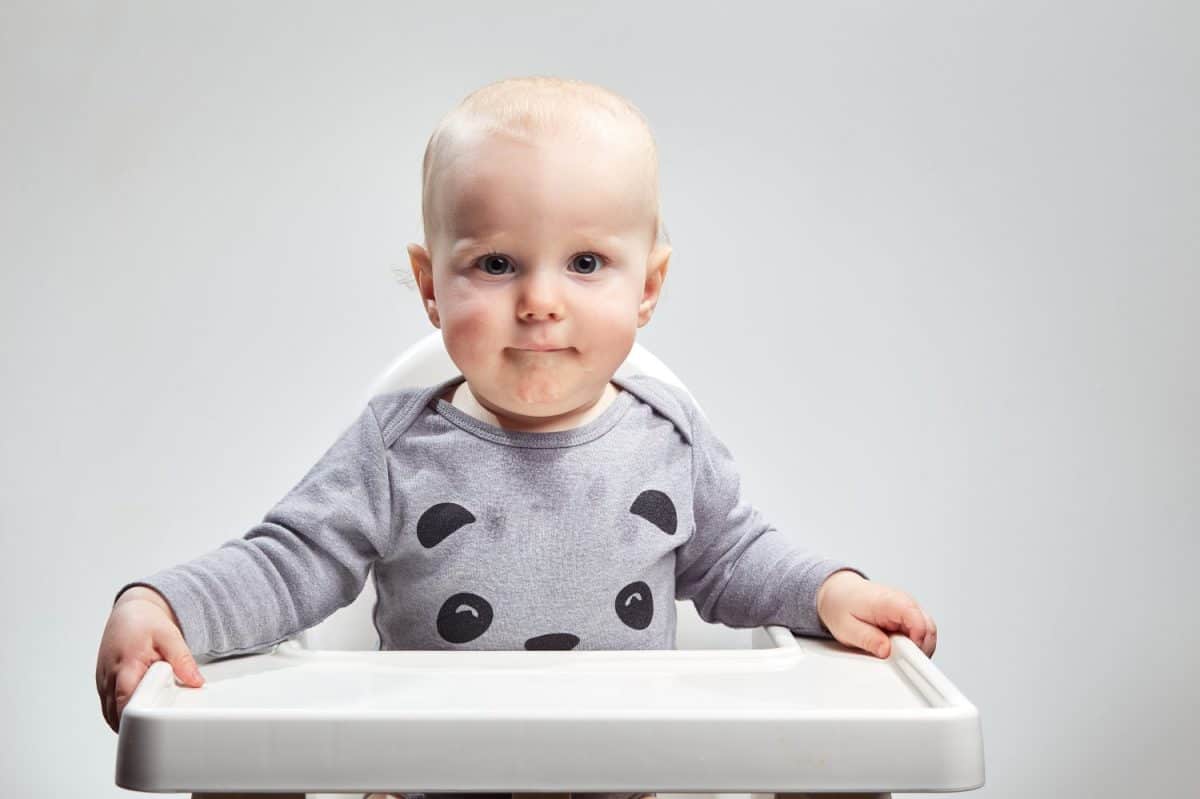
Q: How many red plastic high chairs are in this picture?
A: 0